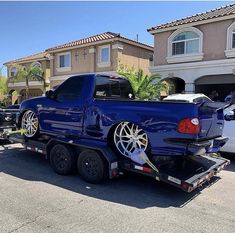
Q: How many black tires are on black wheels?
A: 2